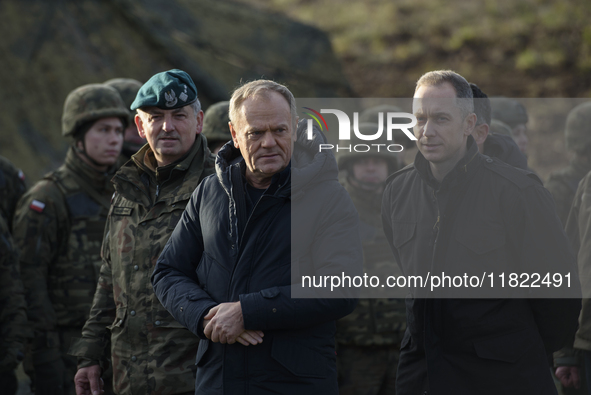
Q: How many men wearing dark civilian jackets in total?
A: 2